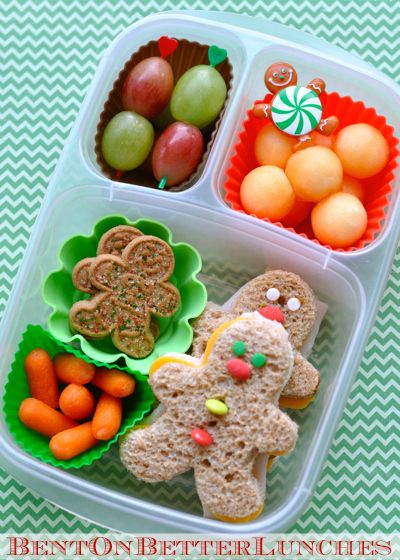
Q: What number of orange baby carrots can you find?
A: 7